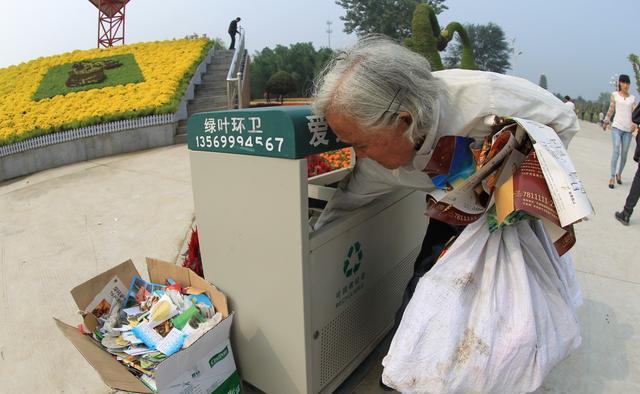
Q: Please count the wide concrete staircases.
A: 1